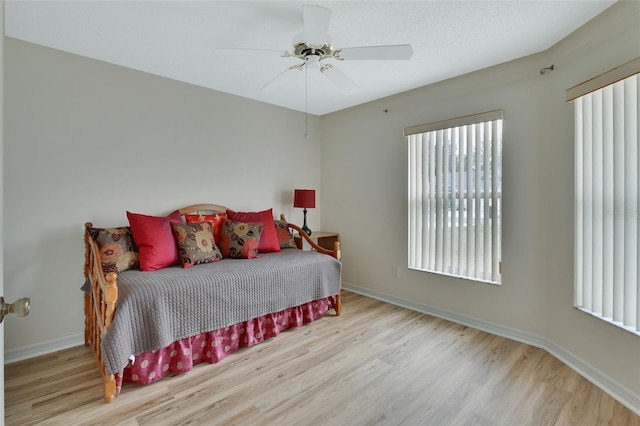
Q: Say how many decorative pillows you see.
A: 7